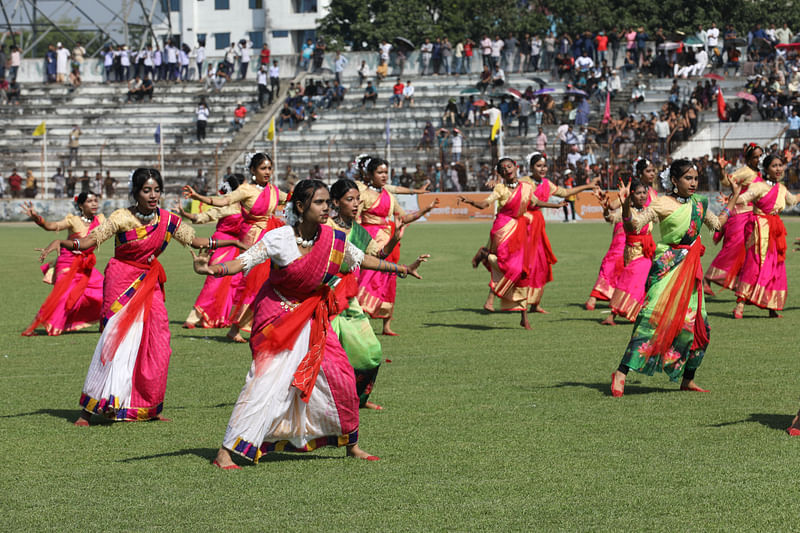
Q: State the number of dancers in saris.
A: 15